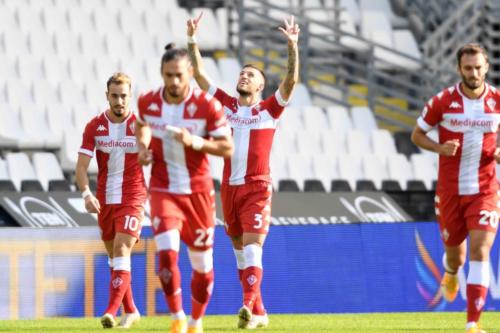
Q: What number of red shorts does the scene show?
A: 4